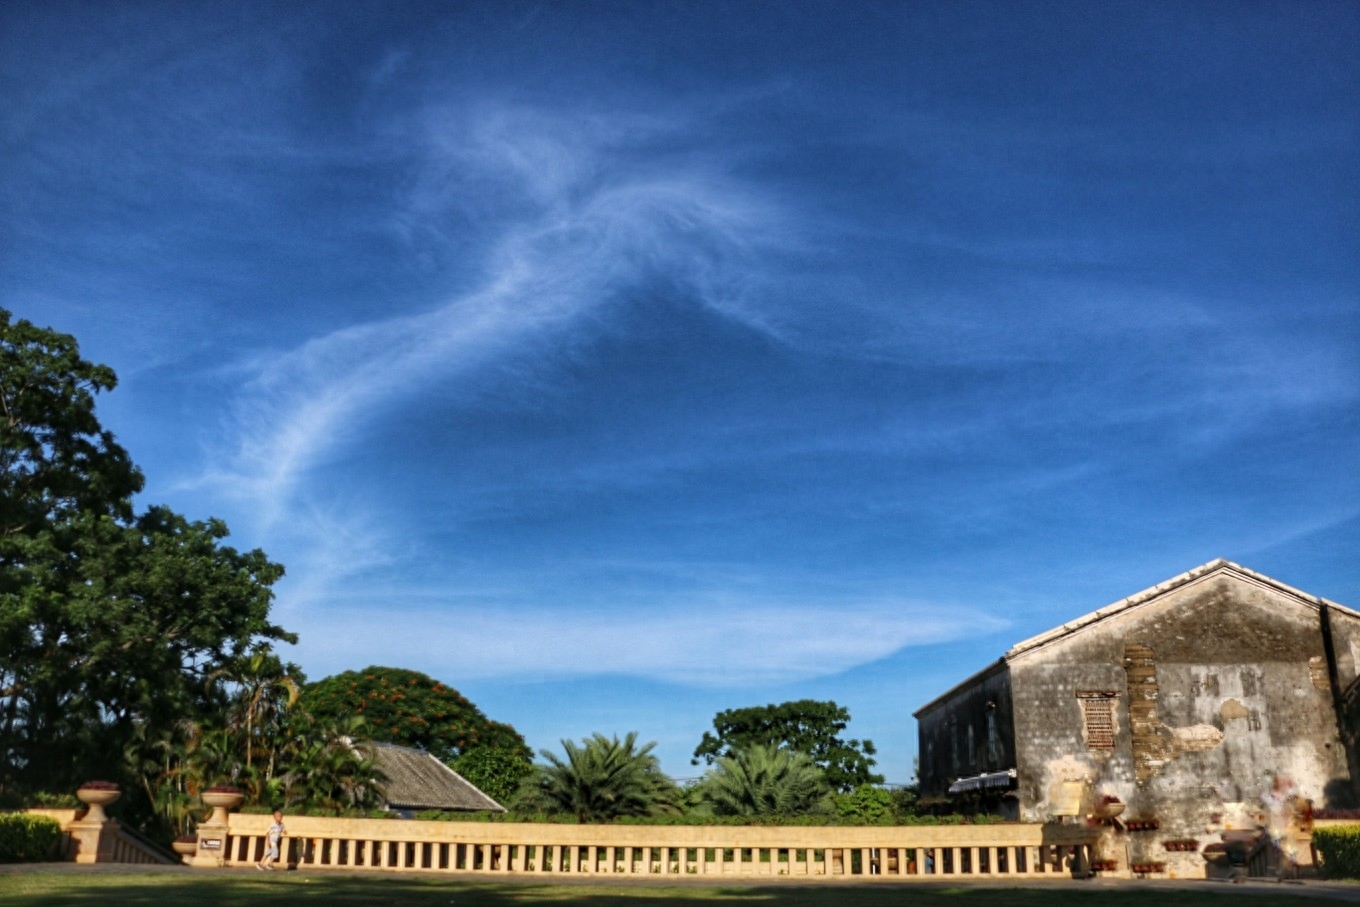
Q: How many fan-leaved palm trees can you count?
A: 2